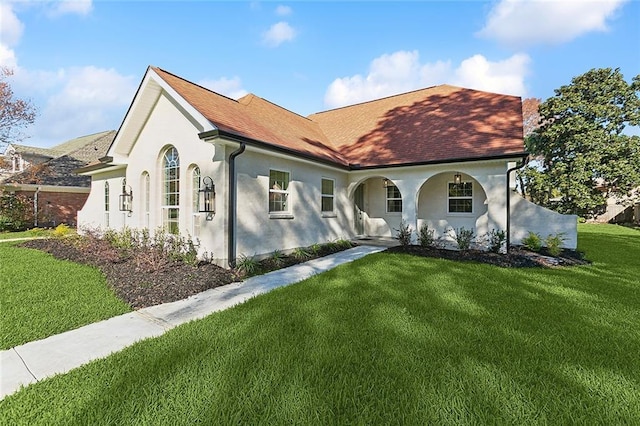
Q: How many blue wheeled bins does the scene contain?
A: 0